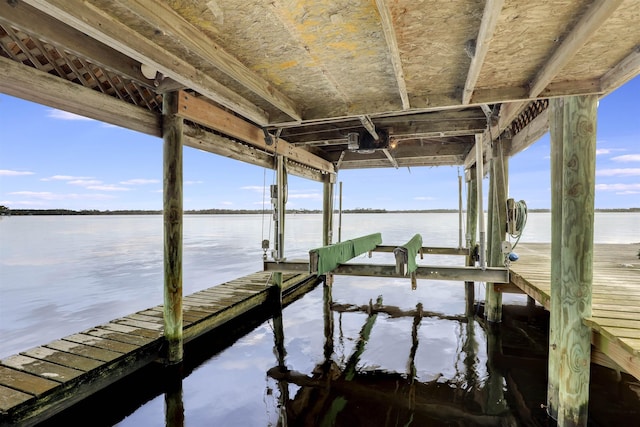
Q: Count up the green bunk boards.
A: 2